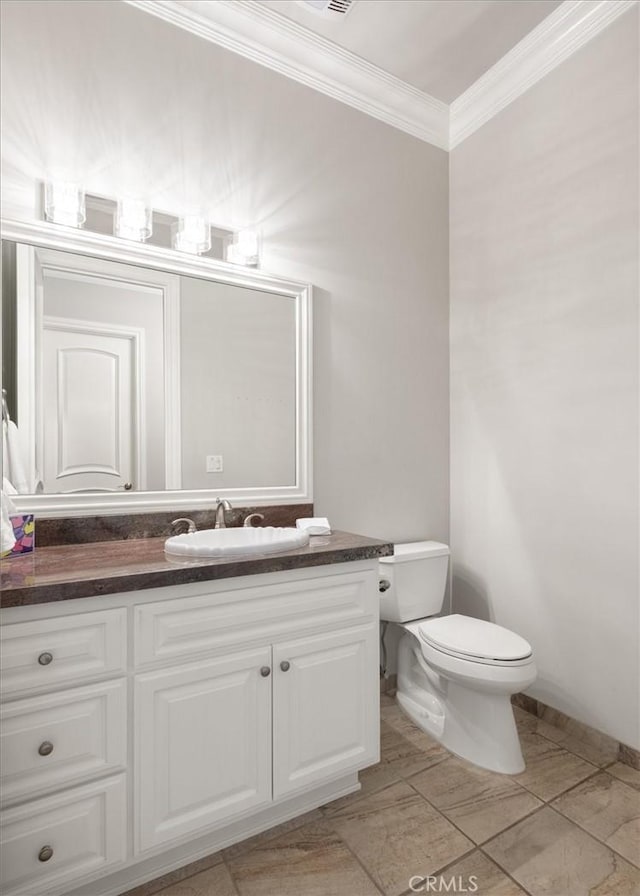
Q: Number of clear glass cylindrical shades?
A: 4